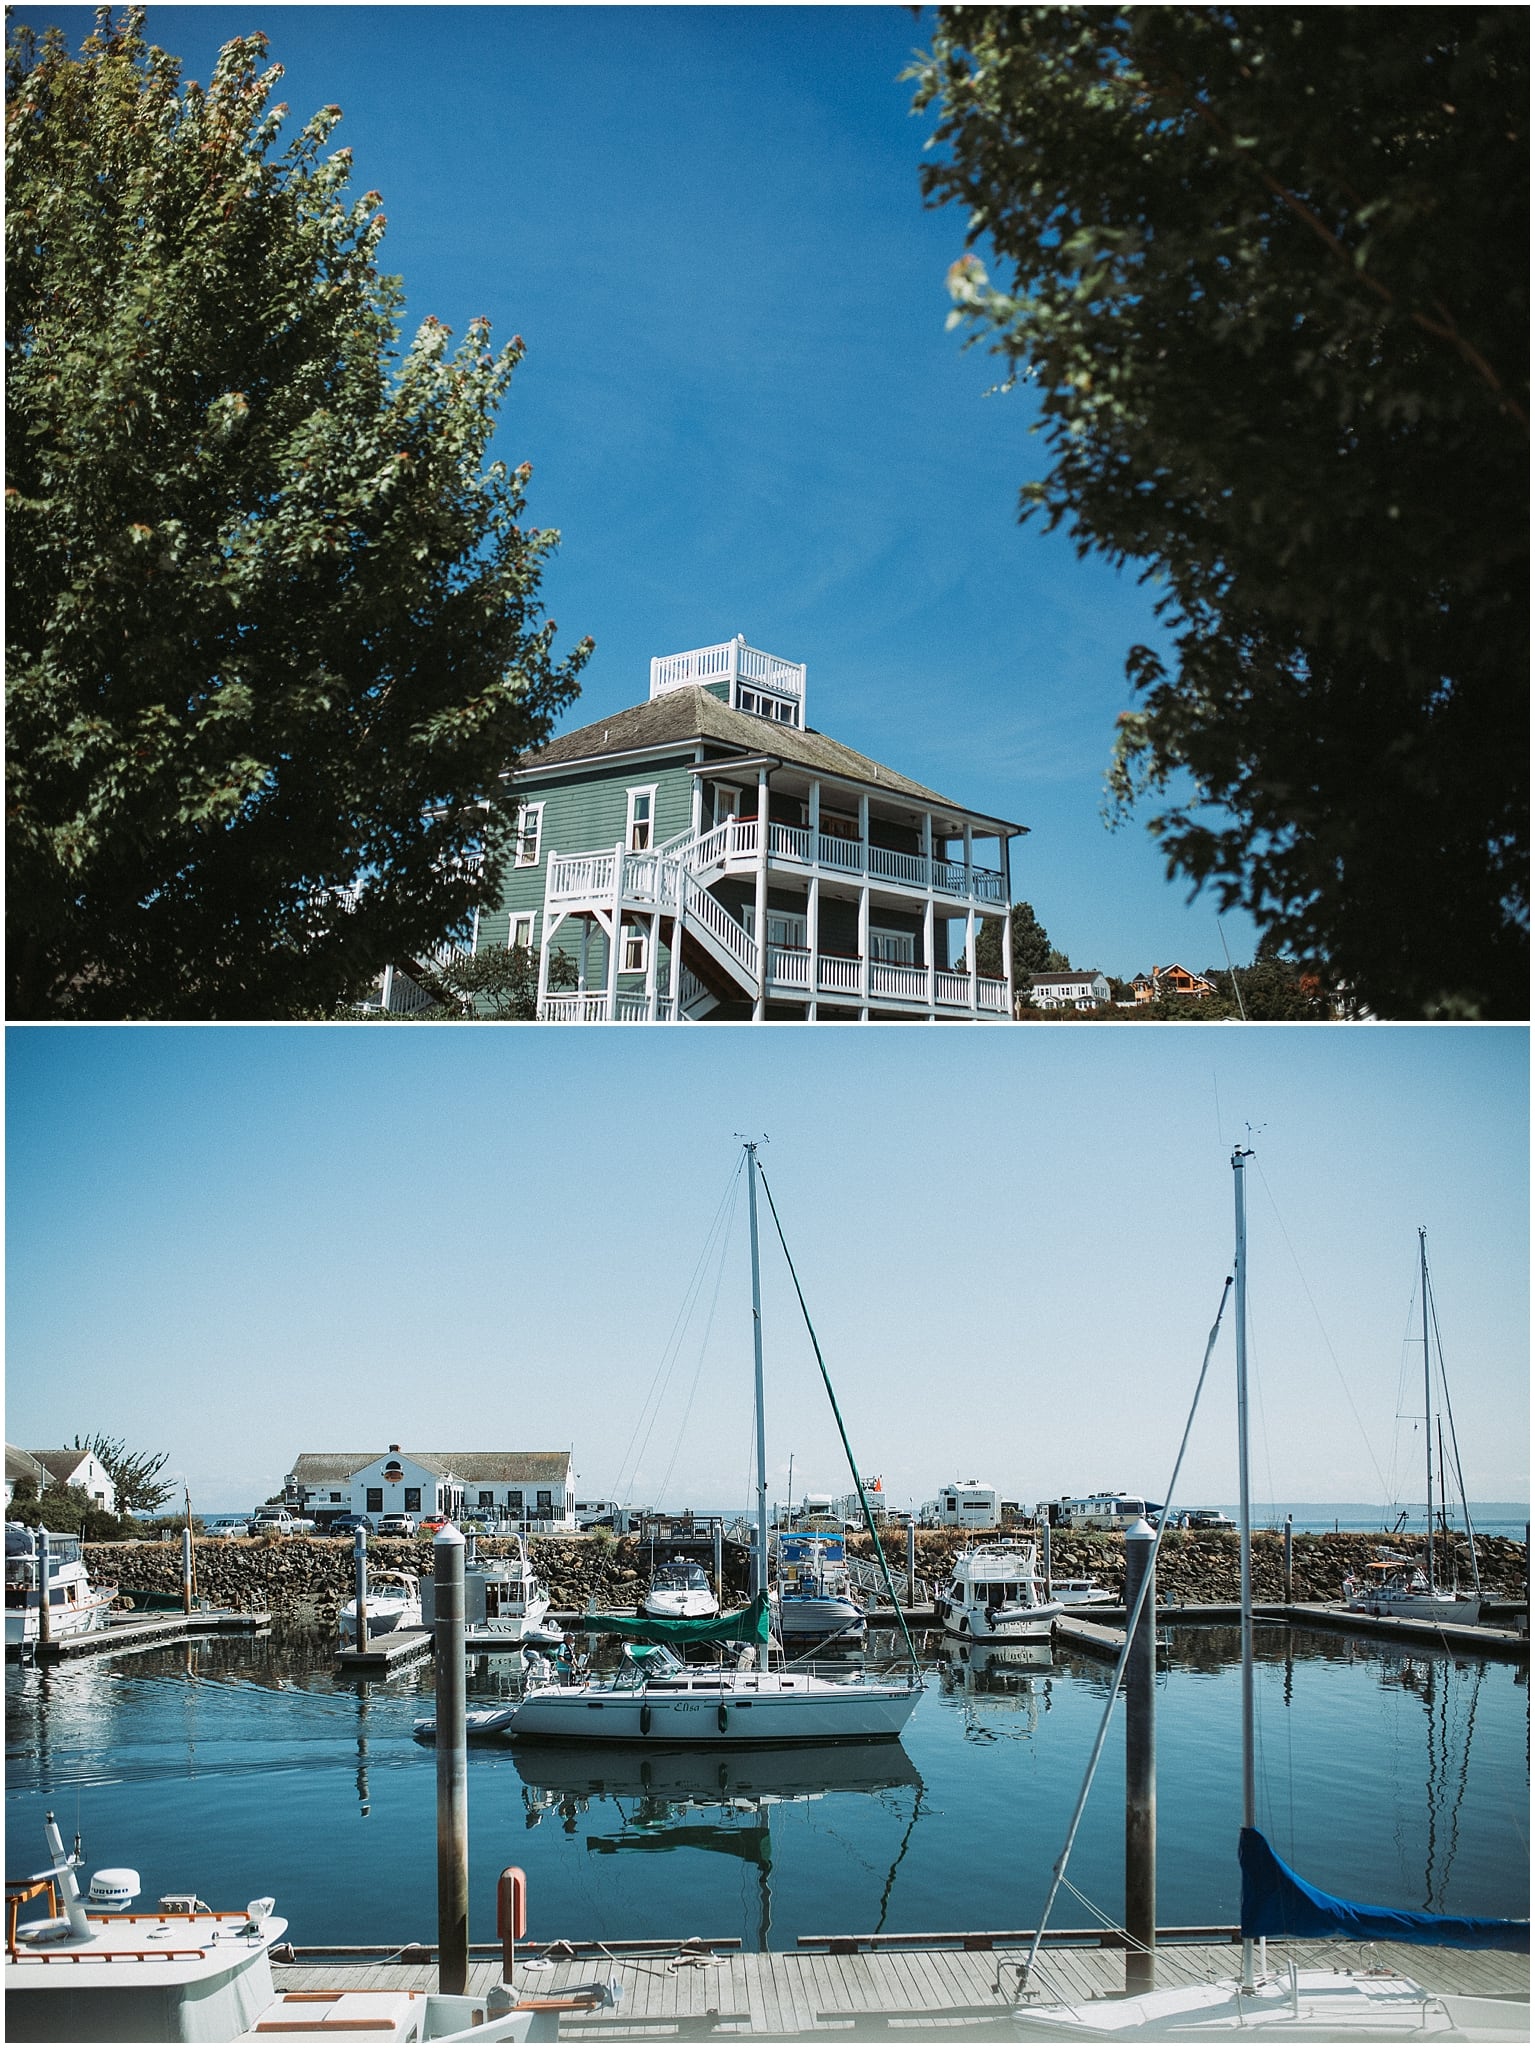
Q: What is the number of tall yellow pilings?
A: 0